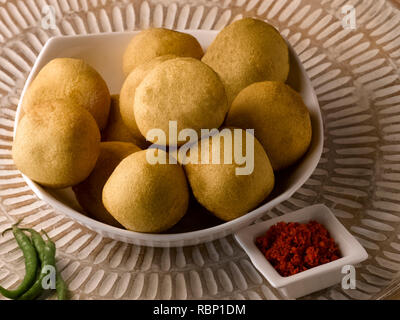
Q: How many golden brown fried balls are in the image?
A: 11